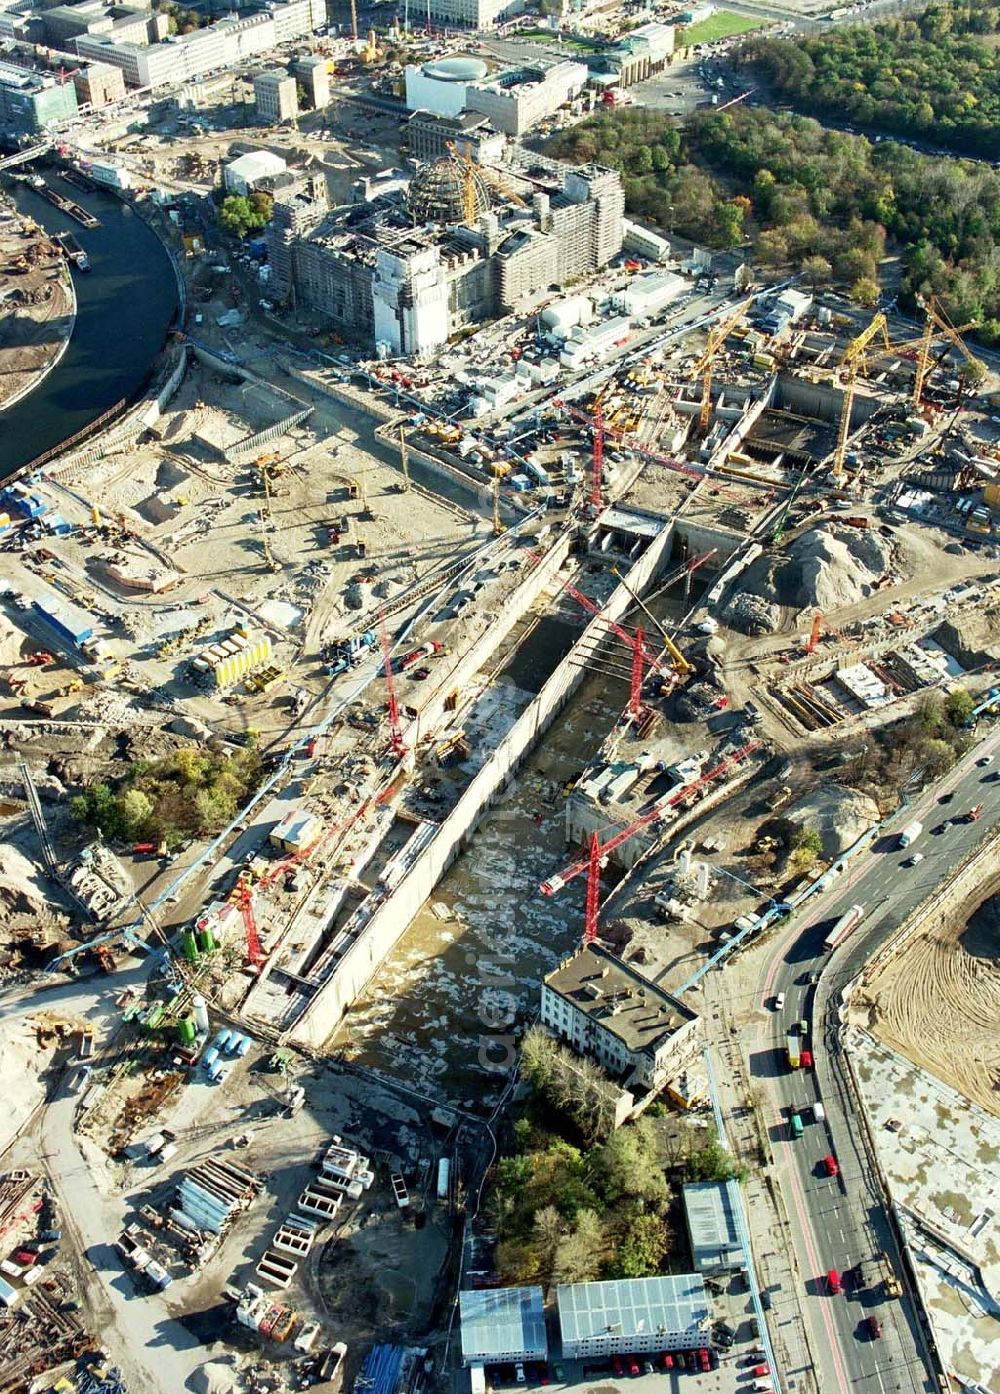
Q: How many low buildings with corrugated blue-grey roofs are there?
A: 3